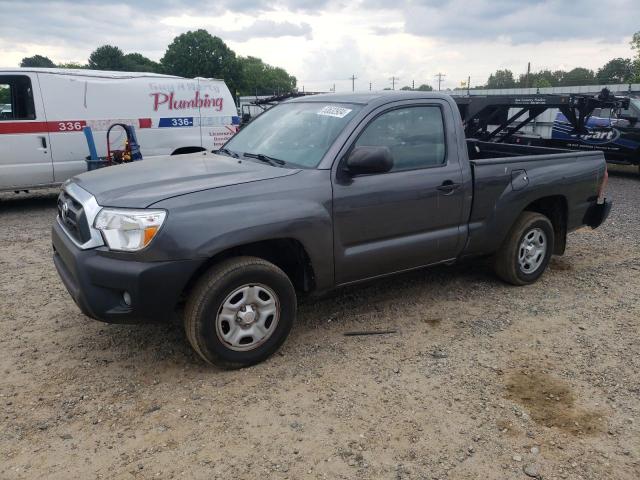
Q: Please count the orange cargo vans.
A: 0